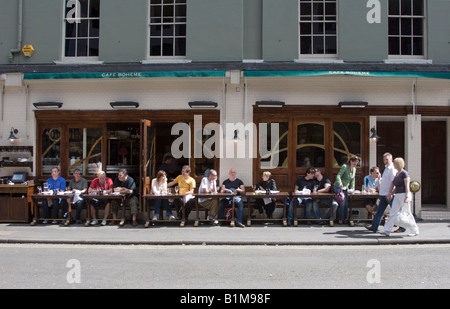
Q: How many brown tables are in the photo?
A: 7